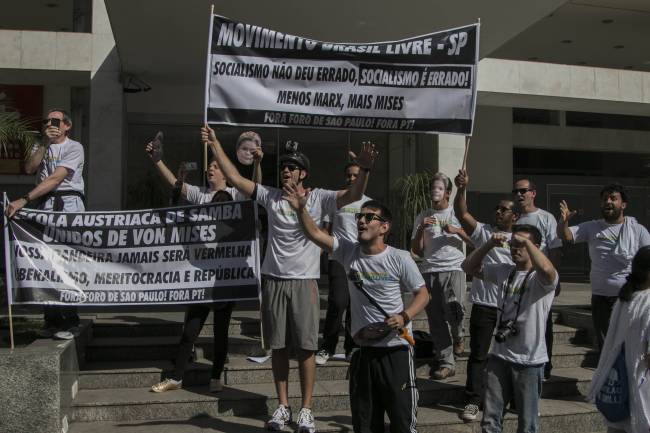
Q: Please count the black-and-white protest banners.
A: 2